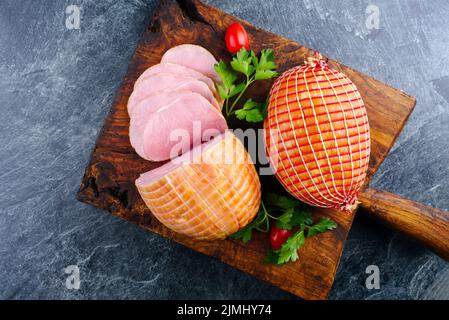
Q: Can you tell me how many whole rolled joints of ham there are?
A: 1